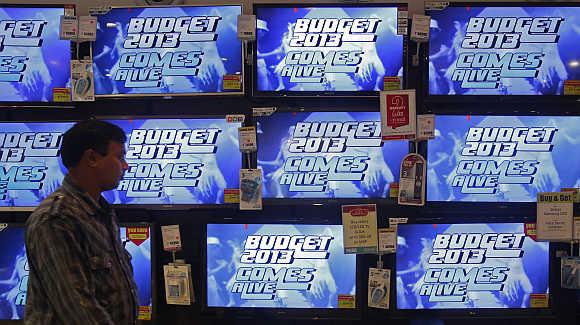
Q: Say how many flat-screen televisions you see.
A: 11